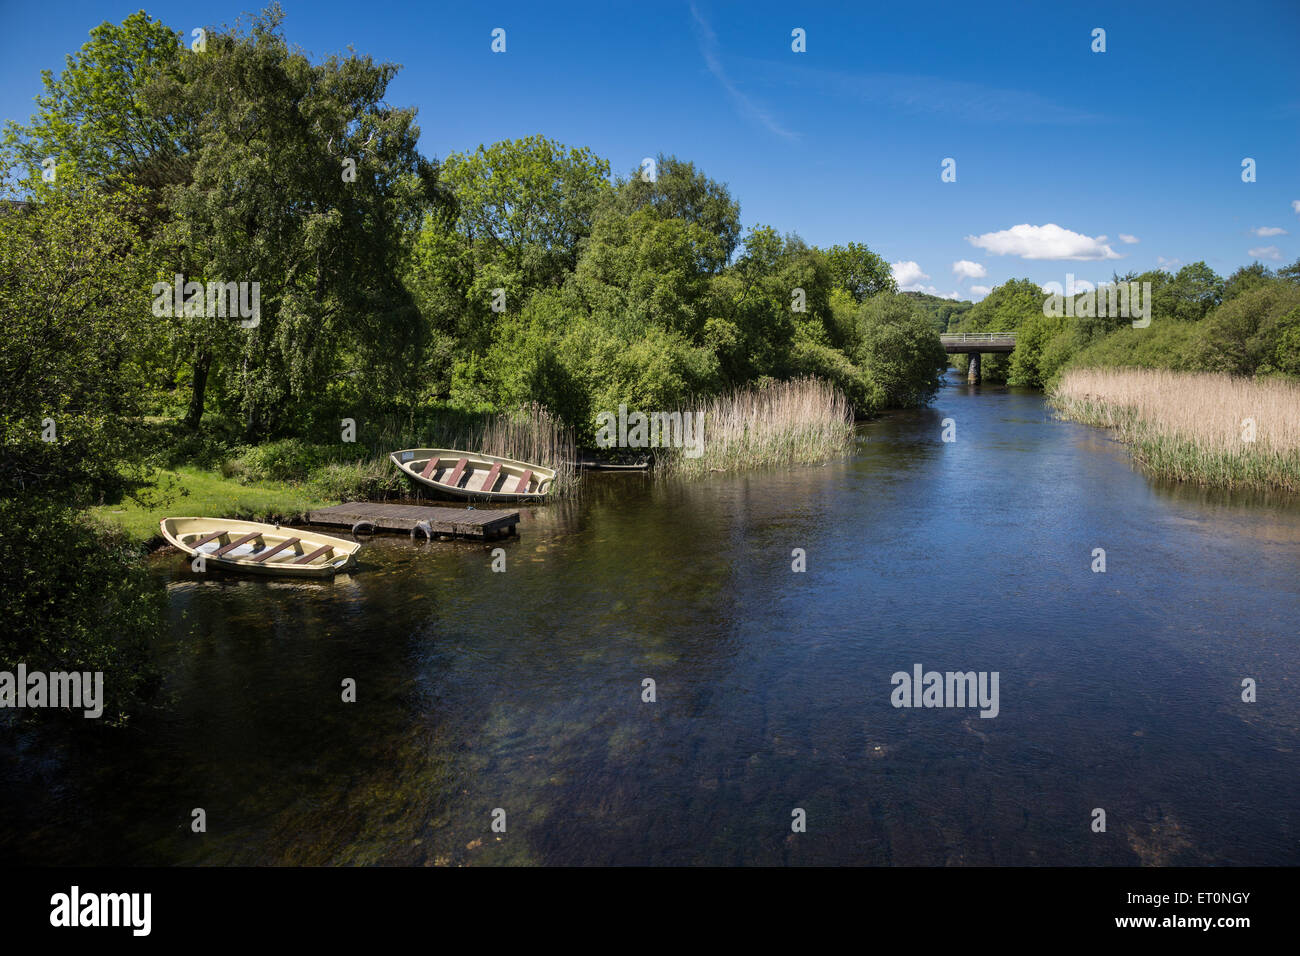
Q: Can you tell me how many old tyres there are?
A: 2